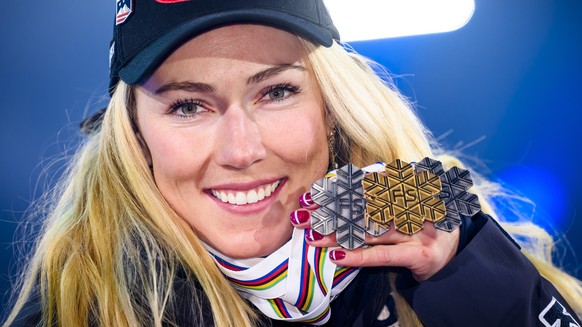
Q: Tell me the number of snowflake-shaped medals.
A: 3